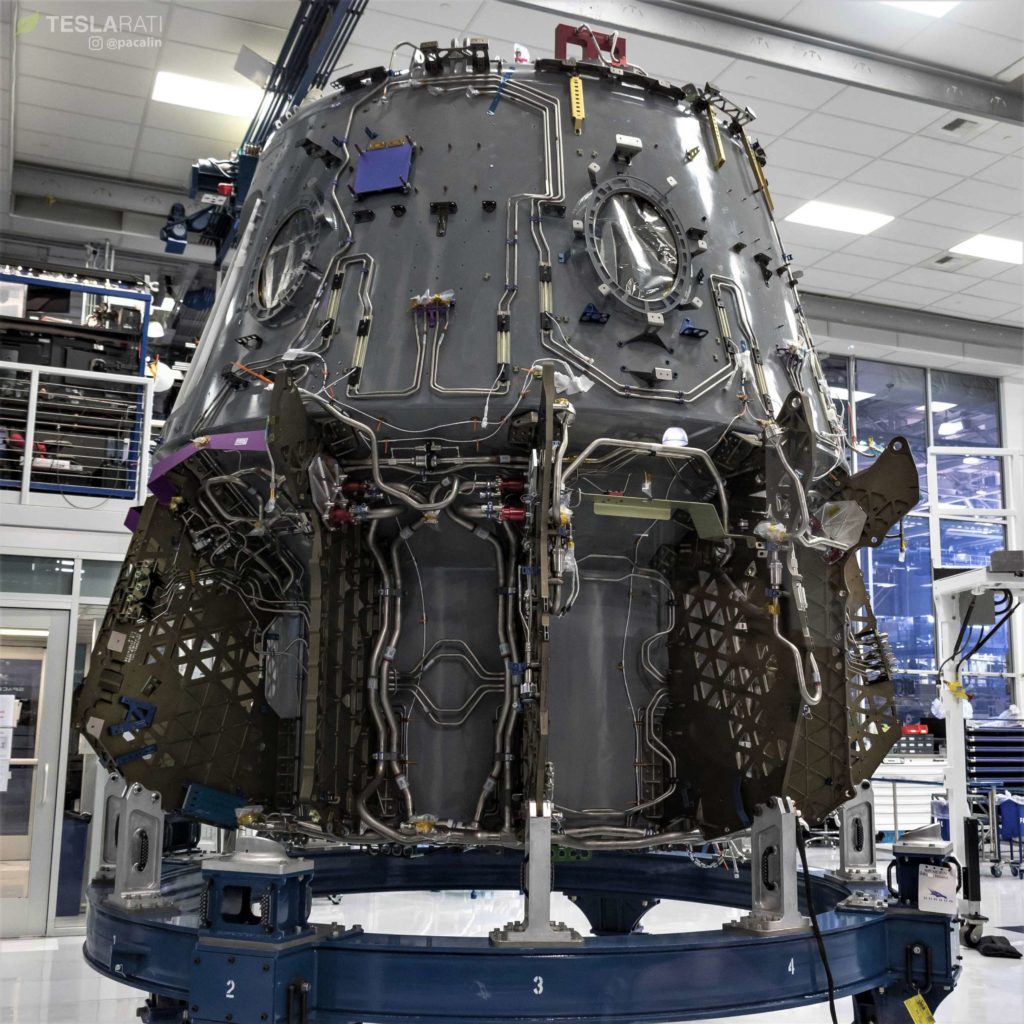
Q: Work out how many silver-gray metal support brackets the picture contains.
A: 5